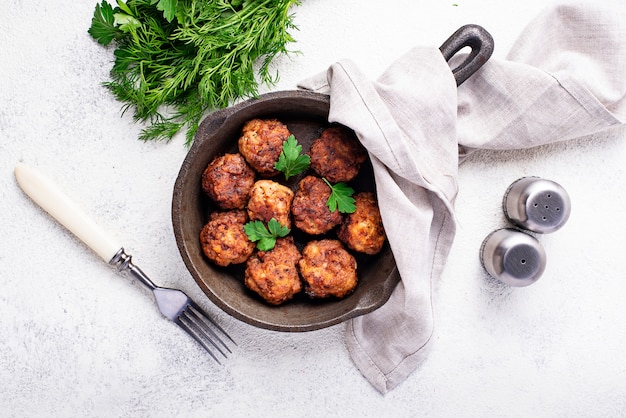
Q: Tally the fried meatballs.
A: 9